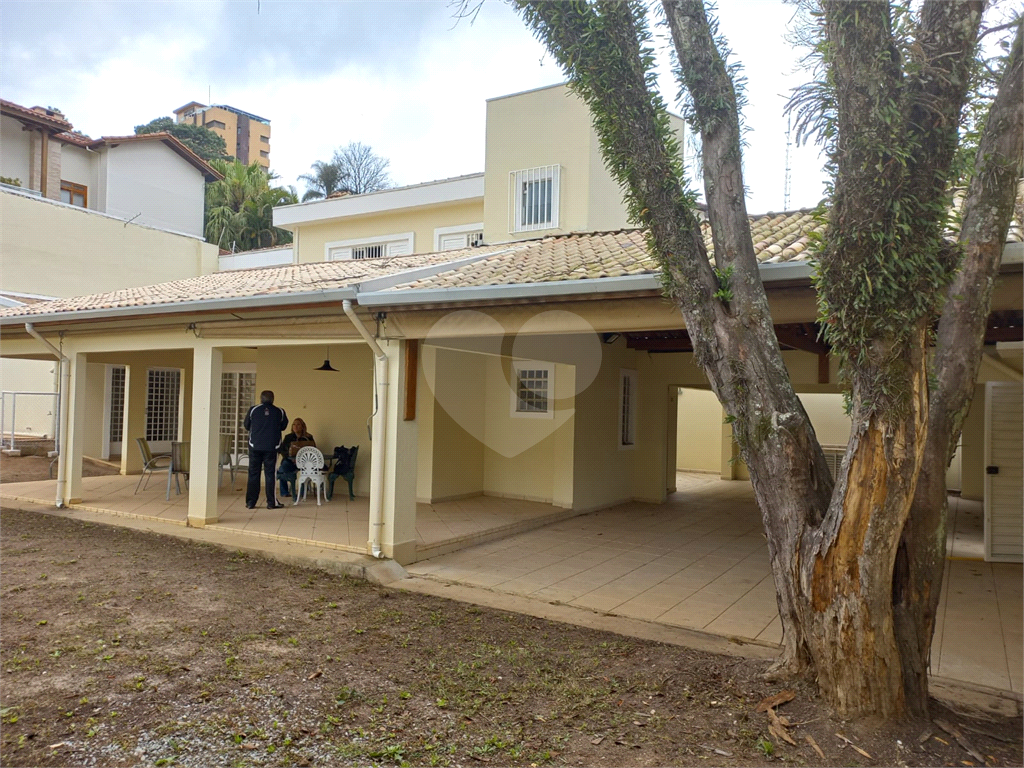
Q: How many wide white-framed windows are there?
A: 2